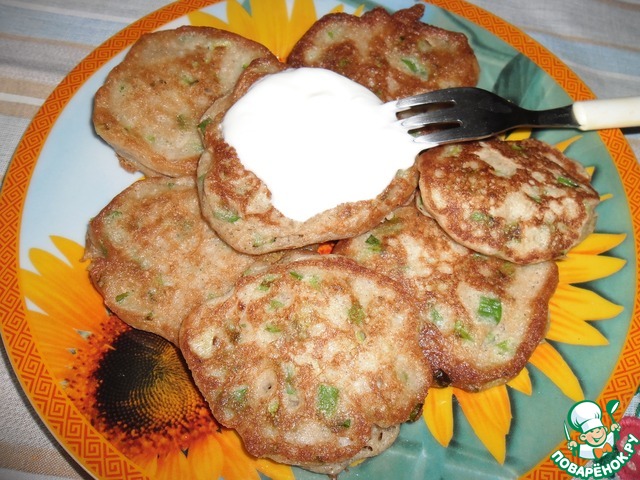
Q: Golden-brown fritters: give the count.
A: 7